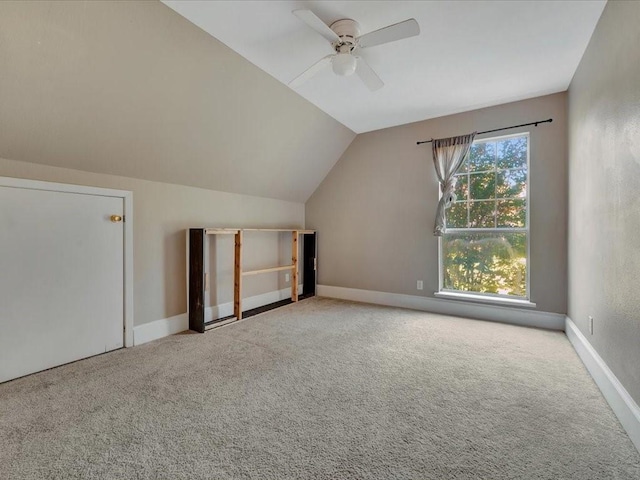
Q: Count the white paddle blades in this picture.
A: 4